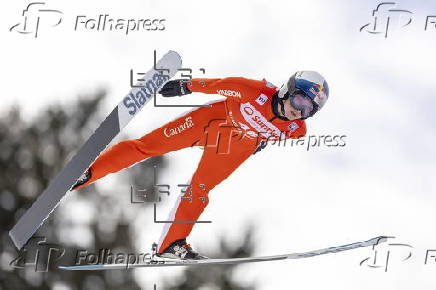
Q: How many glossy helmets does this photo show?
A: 1